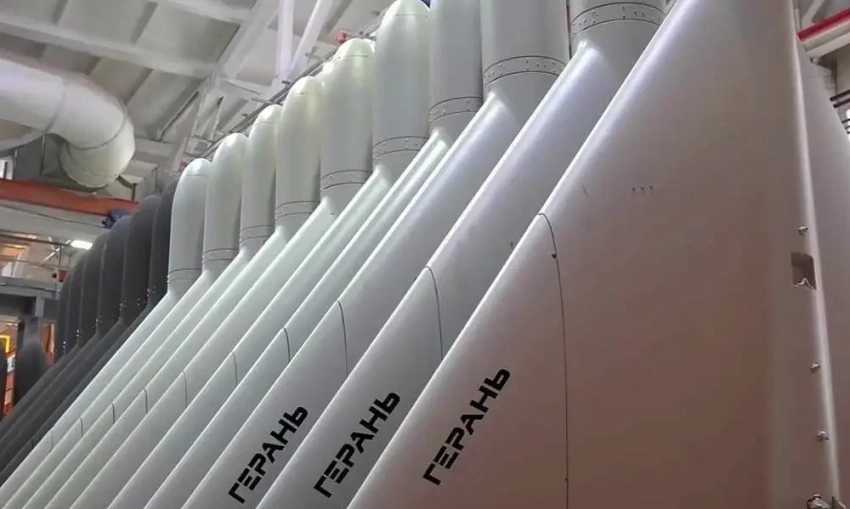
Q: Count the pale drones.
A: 10